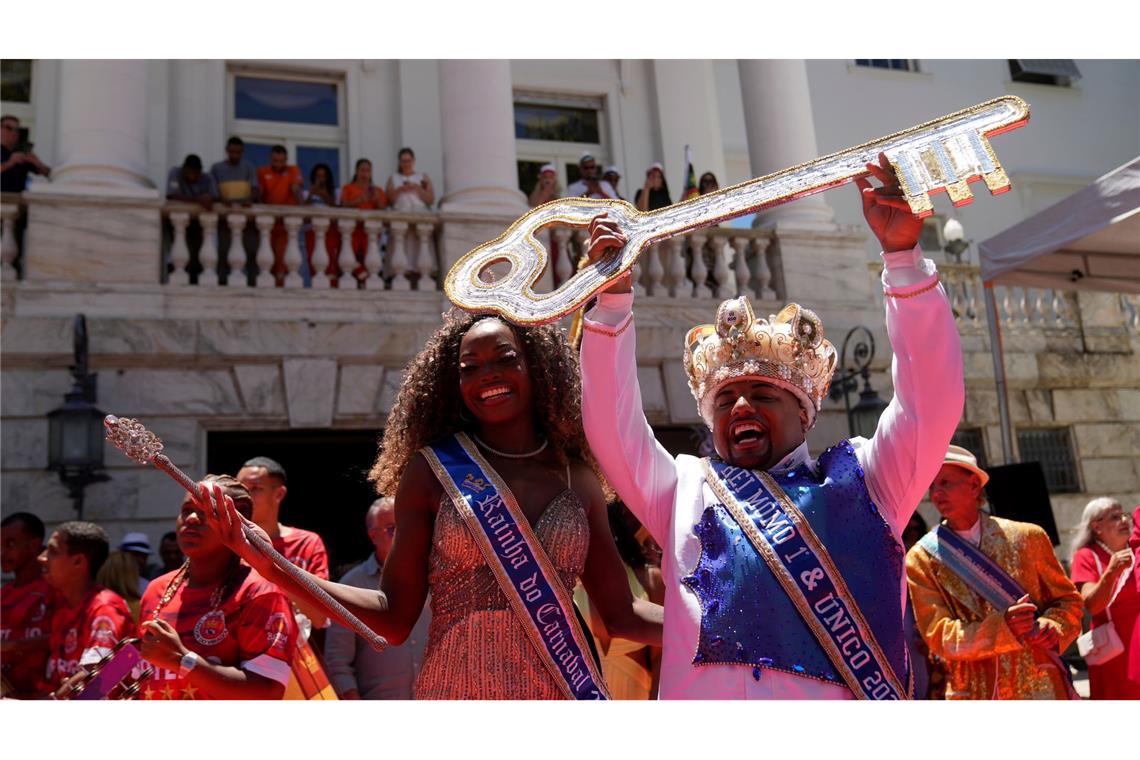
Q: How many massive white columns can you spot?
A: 3